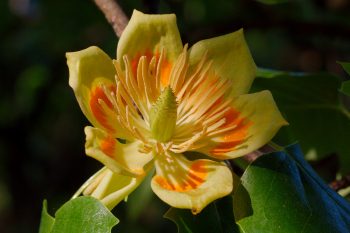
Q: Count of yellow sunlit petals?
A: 6